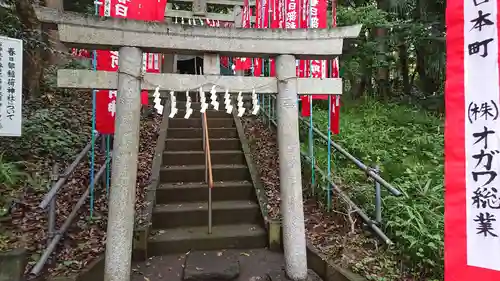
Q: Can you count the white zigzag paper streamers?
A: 8